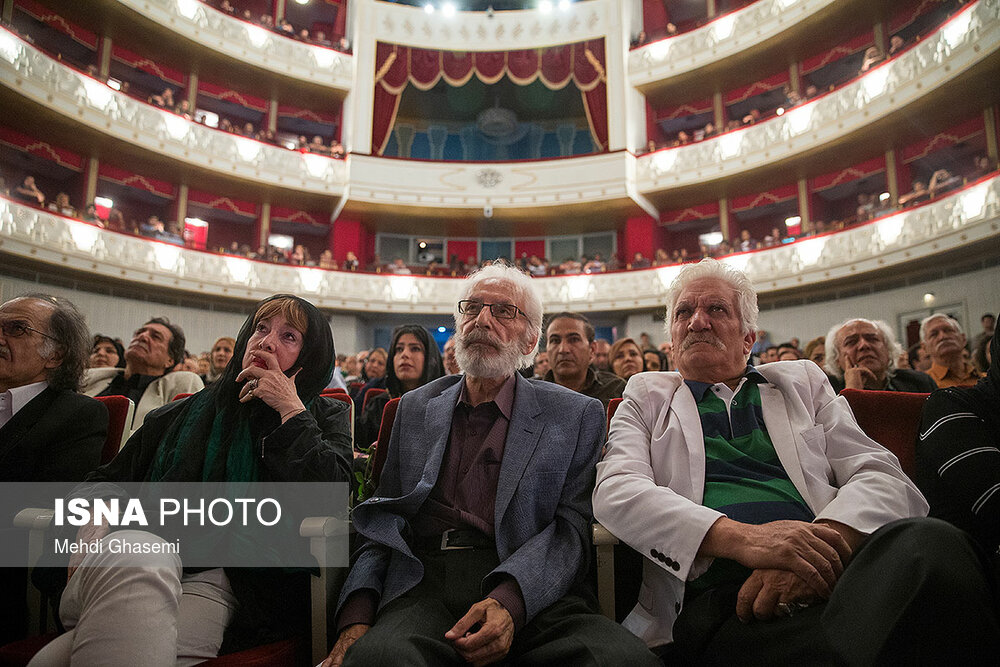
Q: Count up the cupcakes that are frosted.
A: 0